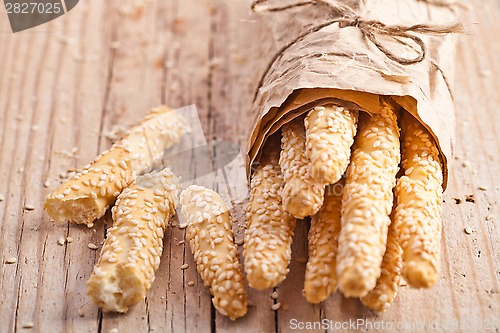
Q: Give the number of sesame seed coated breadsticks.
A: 10